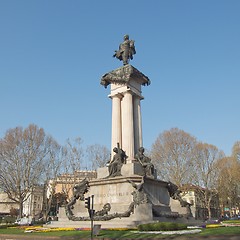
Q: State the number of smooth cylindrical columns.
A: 3